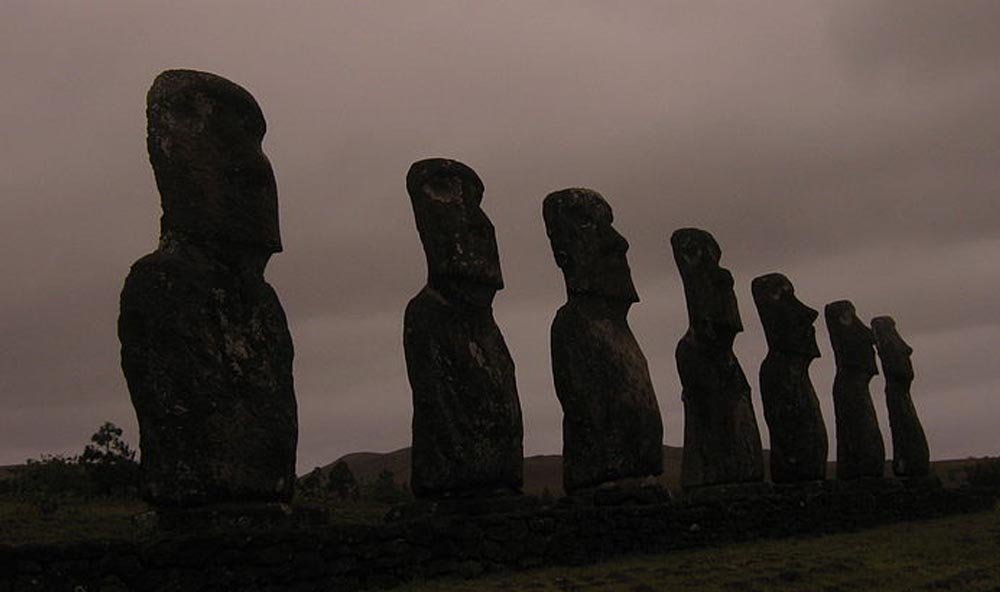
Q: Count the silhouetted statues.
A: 7